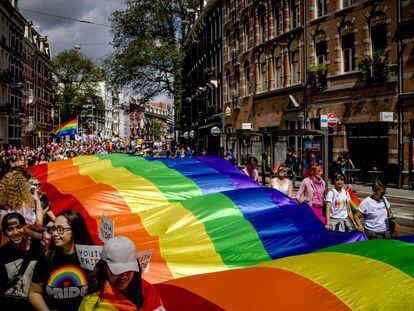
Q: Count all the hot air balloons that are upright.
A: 0